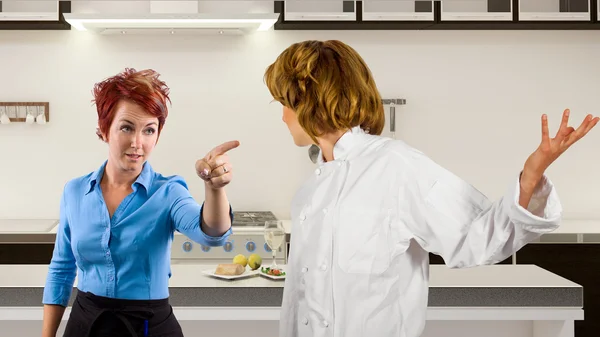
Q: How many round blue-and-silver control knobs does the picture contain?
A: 5